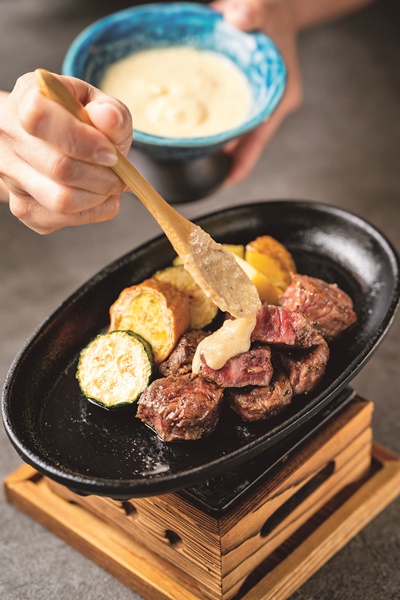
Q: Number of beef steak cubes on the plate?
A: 7